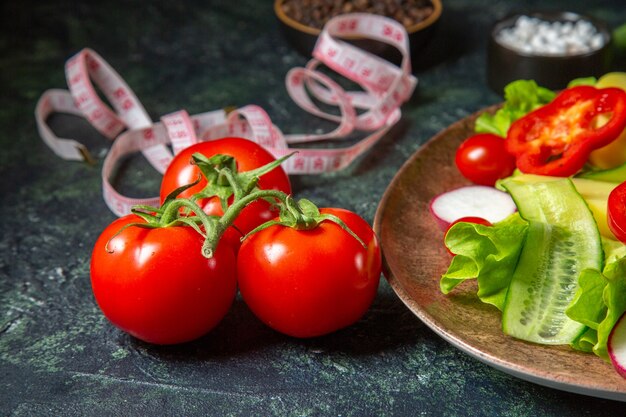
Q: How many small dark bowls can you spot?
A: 2